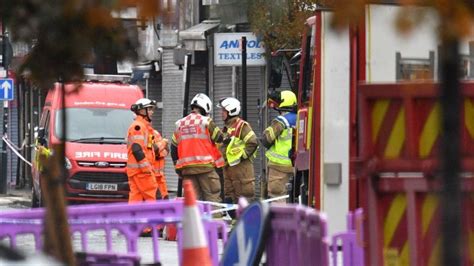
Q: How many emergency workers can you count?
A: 5